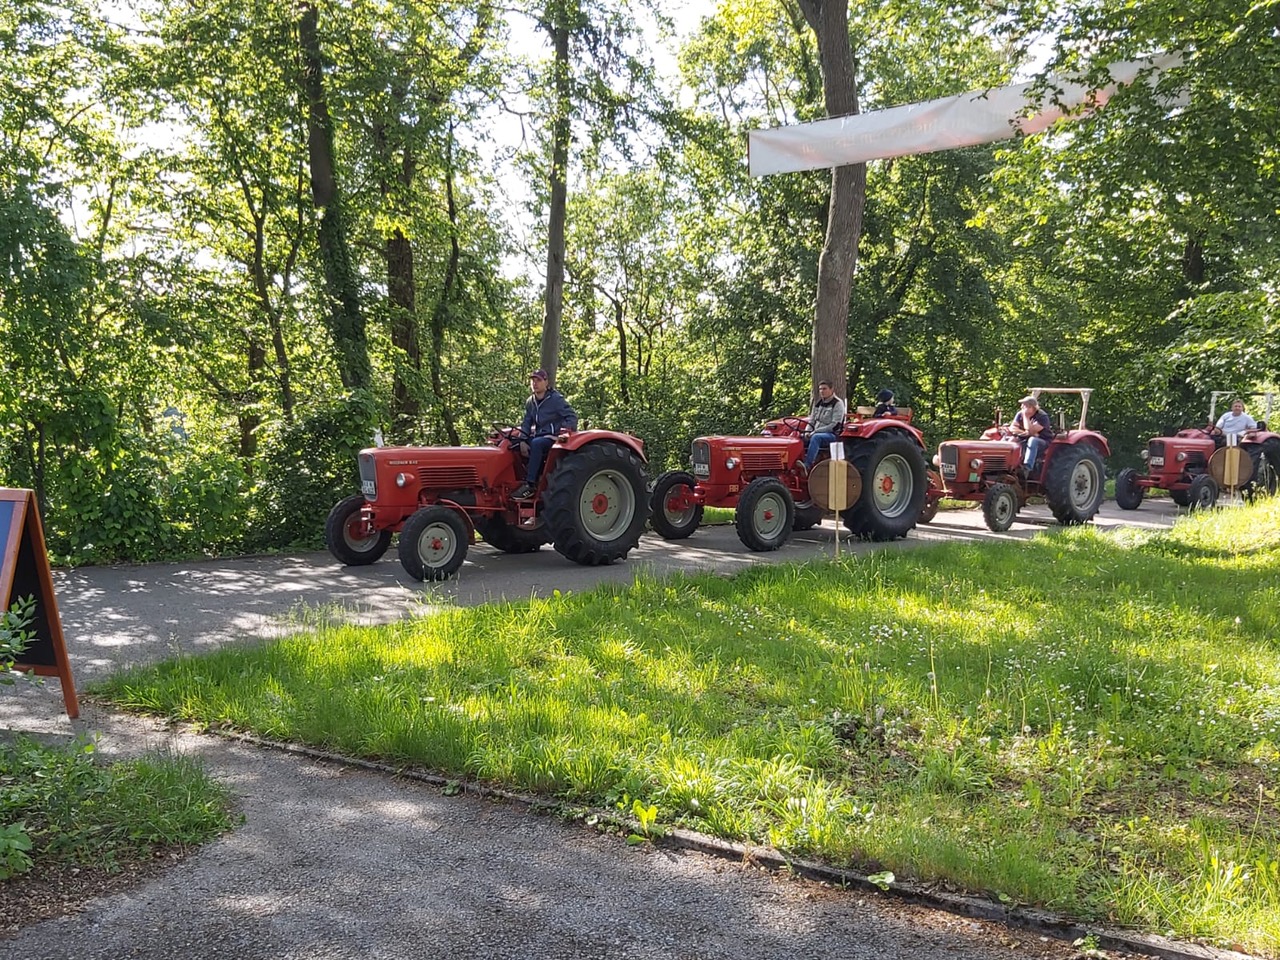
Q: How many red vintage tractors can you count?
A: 4